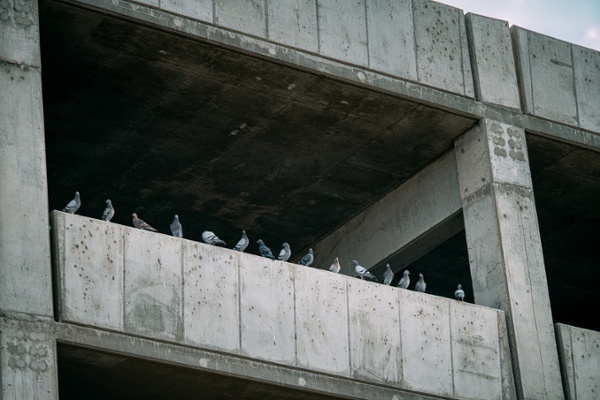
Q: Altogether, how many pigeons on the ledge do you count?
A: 15